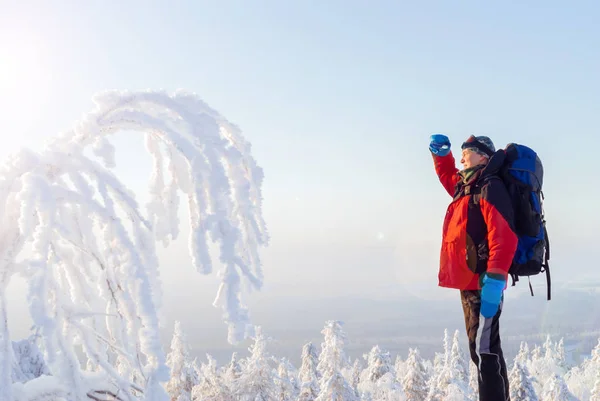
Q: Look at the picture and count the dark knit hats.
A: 1